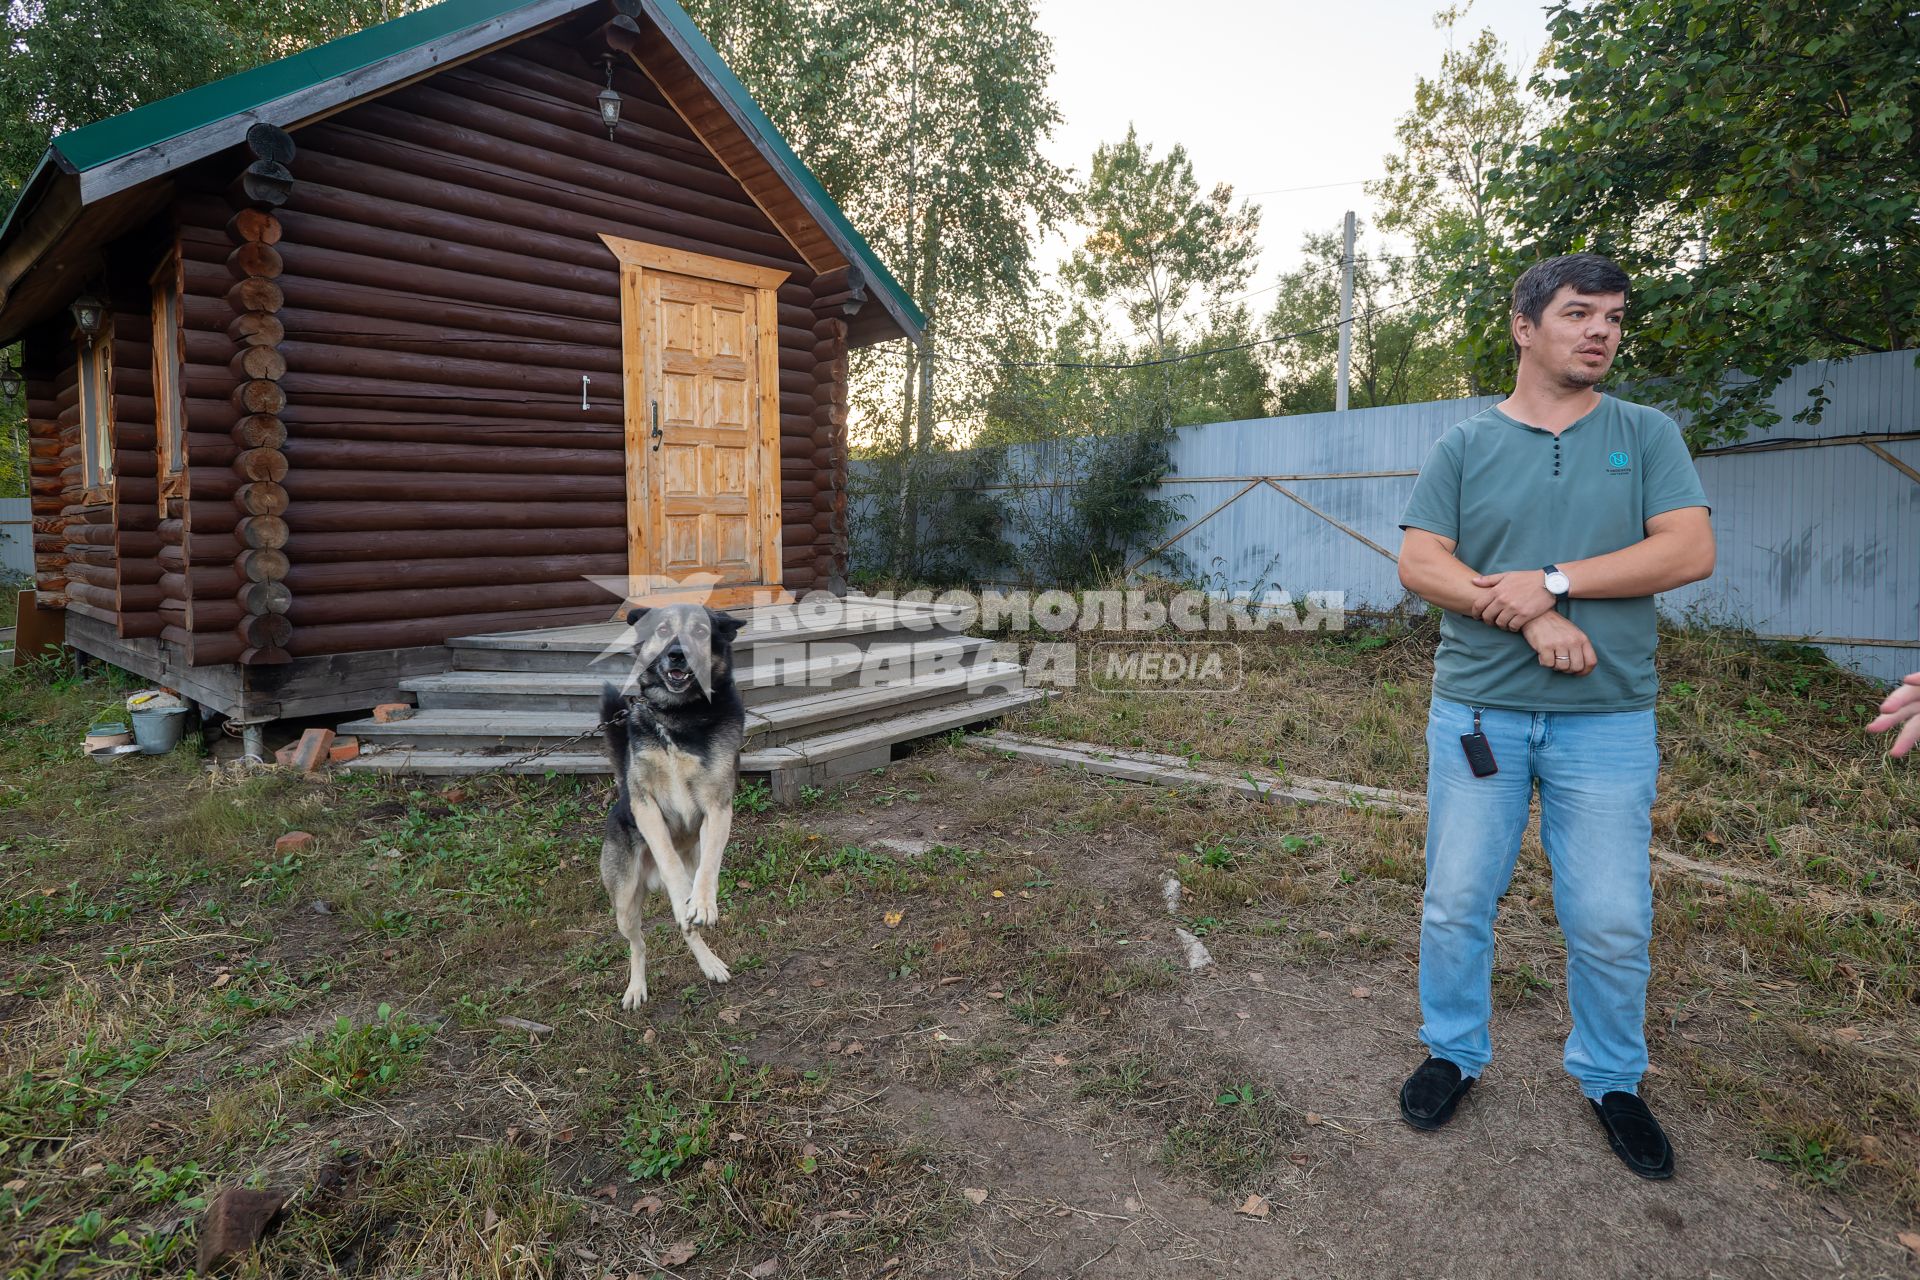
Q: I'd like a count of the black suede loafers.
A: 2